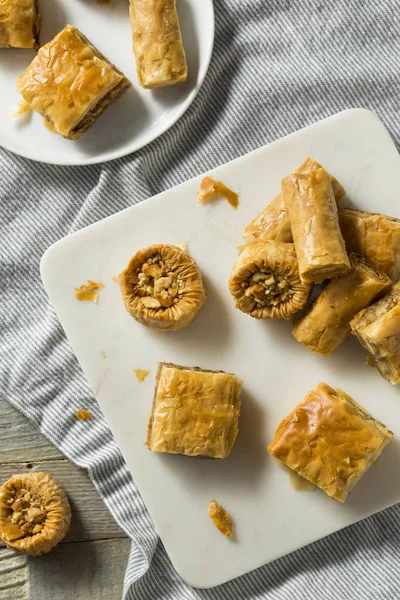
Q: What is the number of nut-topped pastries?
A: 3